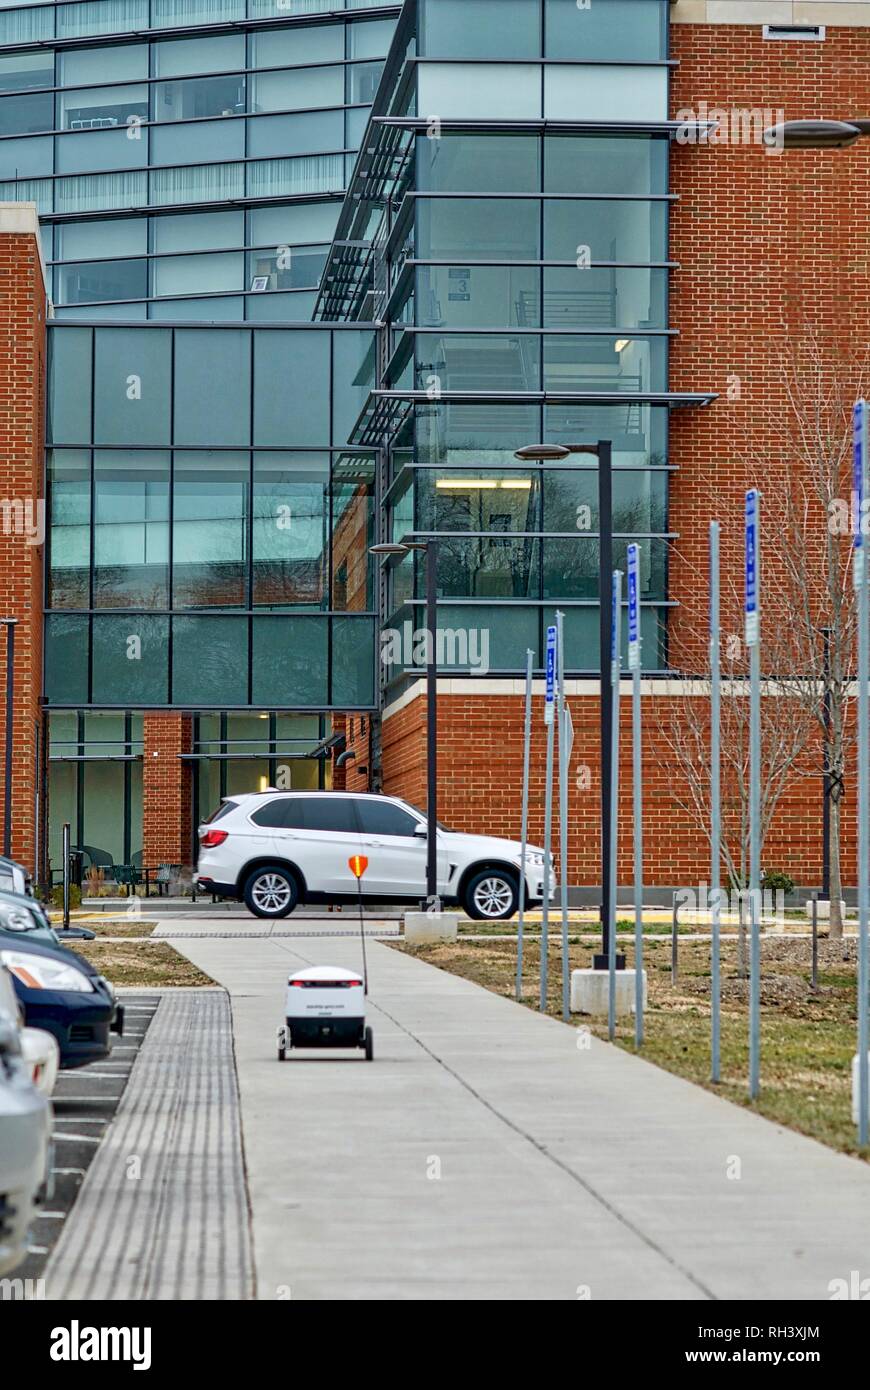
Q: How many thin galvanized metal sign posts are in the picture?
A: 8